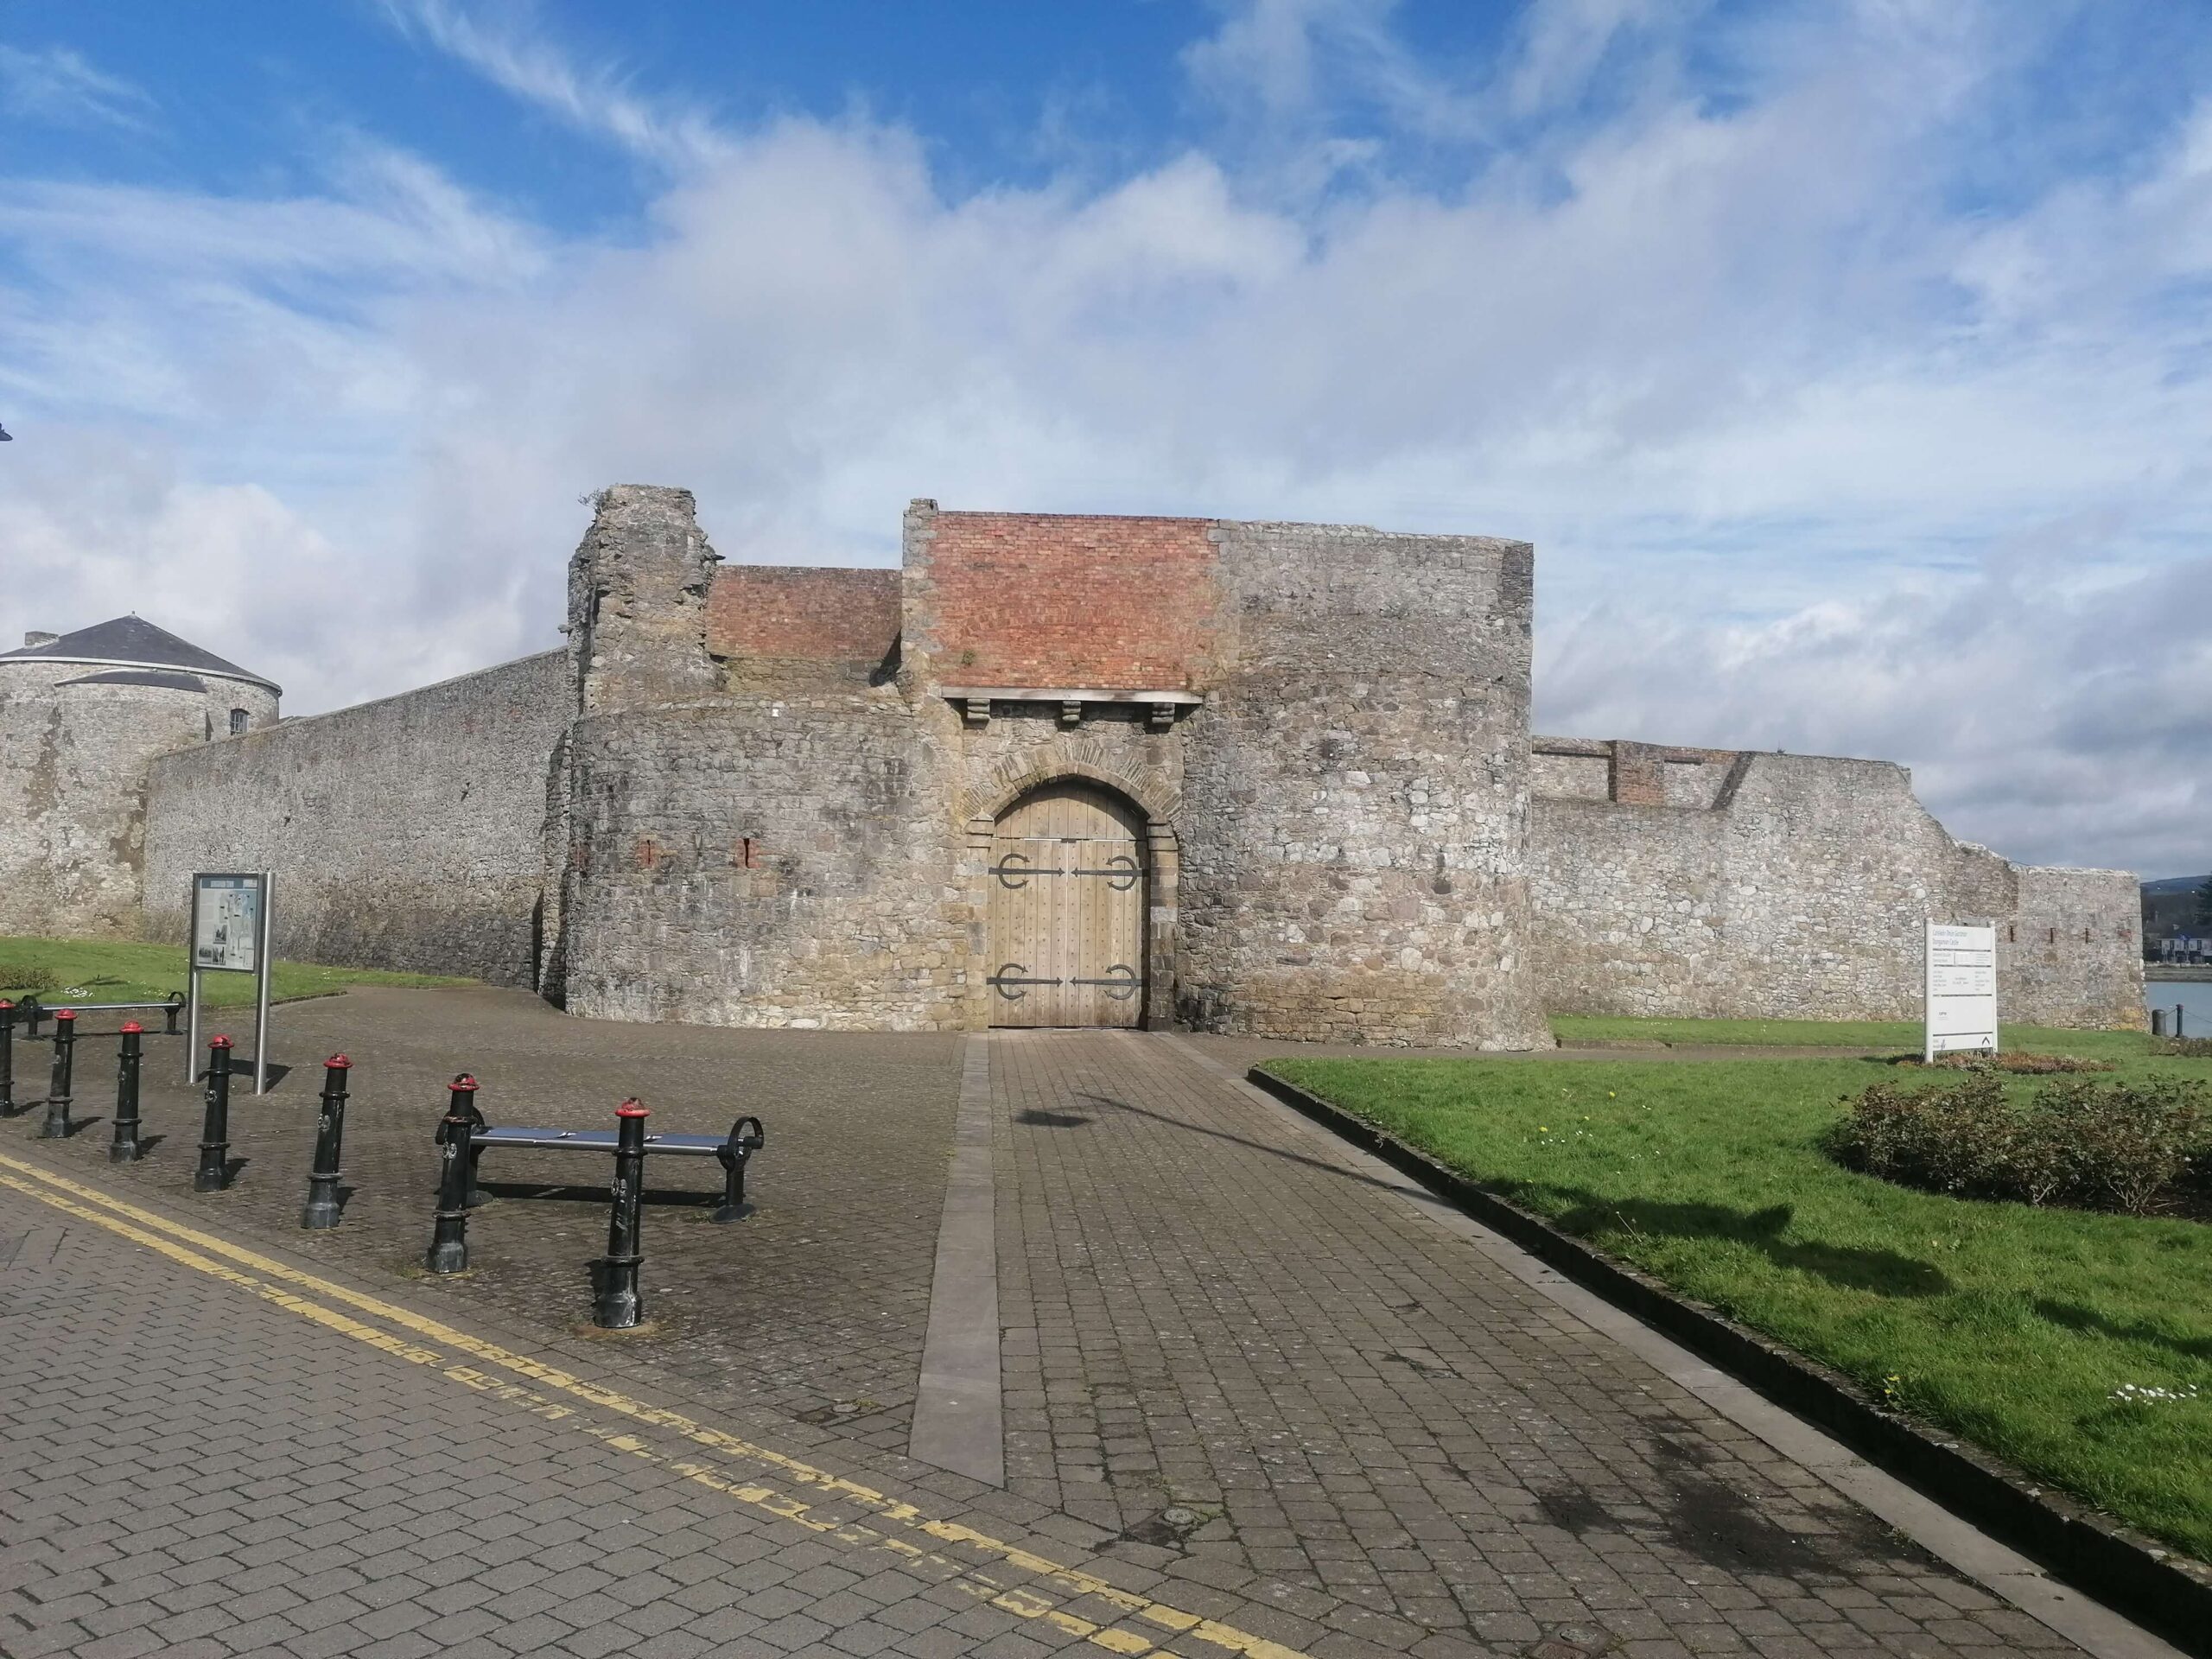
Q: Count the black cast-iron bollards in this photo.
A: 7